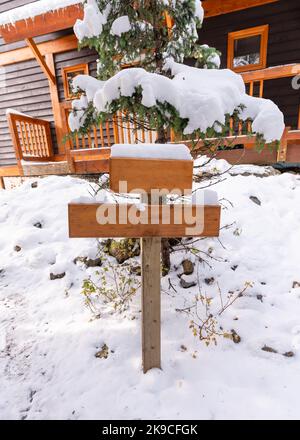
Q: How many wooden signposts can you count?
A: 1